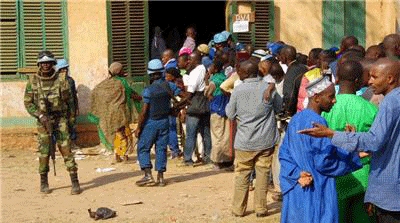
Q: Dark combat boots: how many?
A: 4